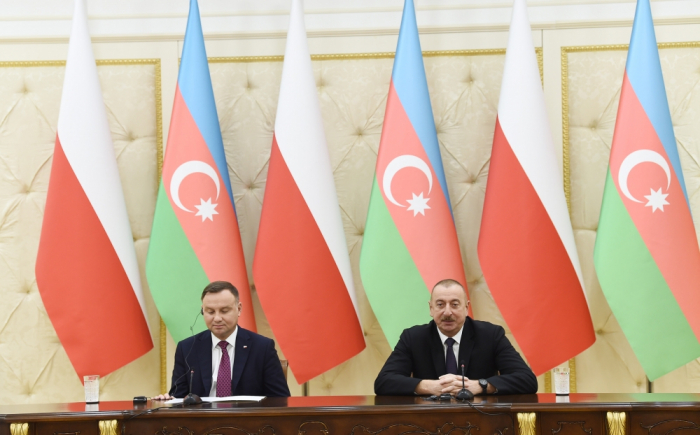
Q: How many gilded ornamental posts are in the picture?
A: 4